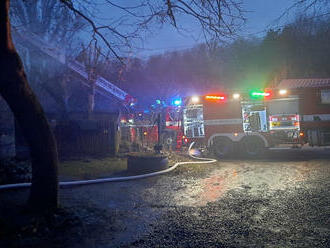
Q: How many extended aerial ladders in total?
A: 1